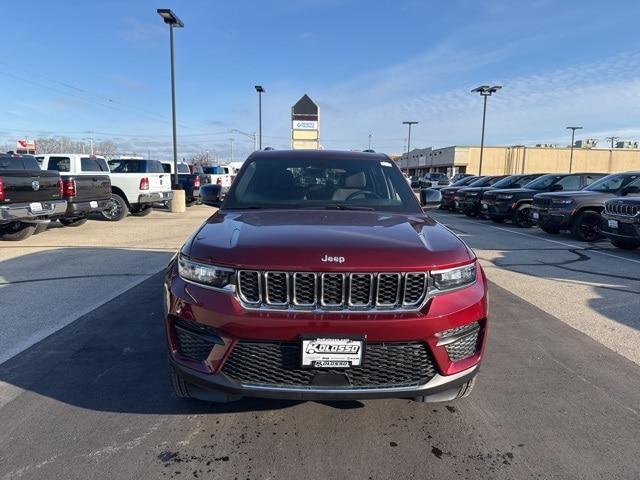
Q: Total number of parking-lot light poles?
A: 5